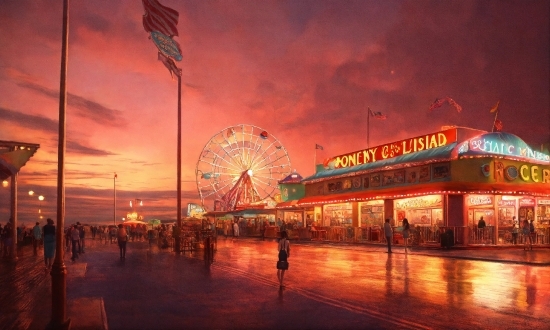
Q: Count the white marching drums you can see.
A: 0